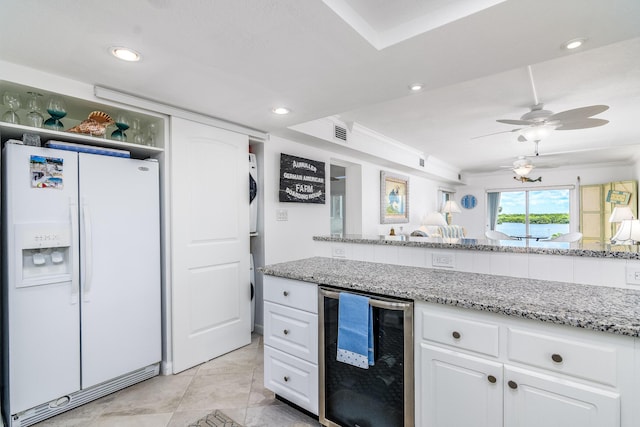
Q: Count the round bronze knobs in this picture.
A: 7